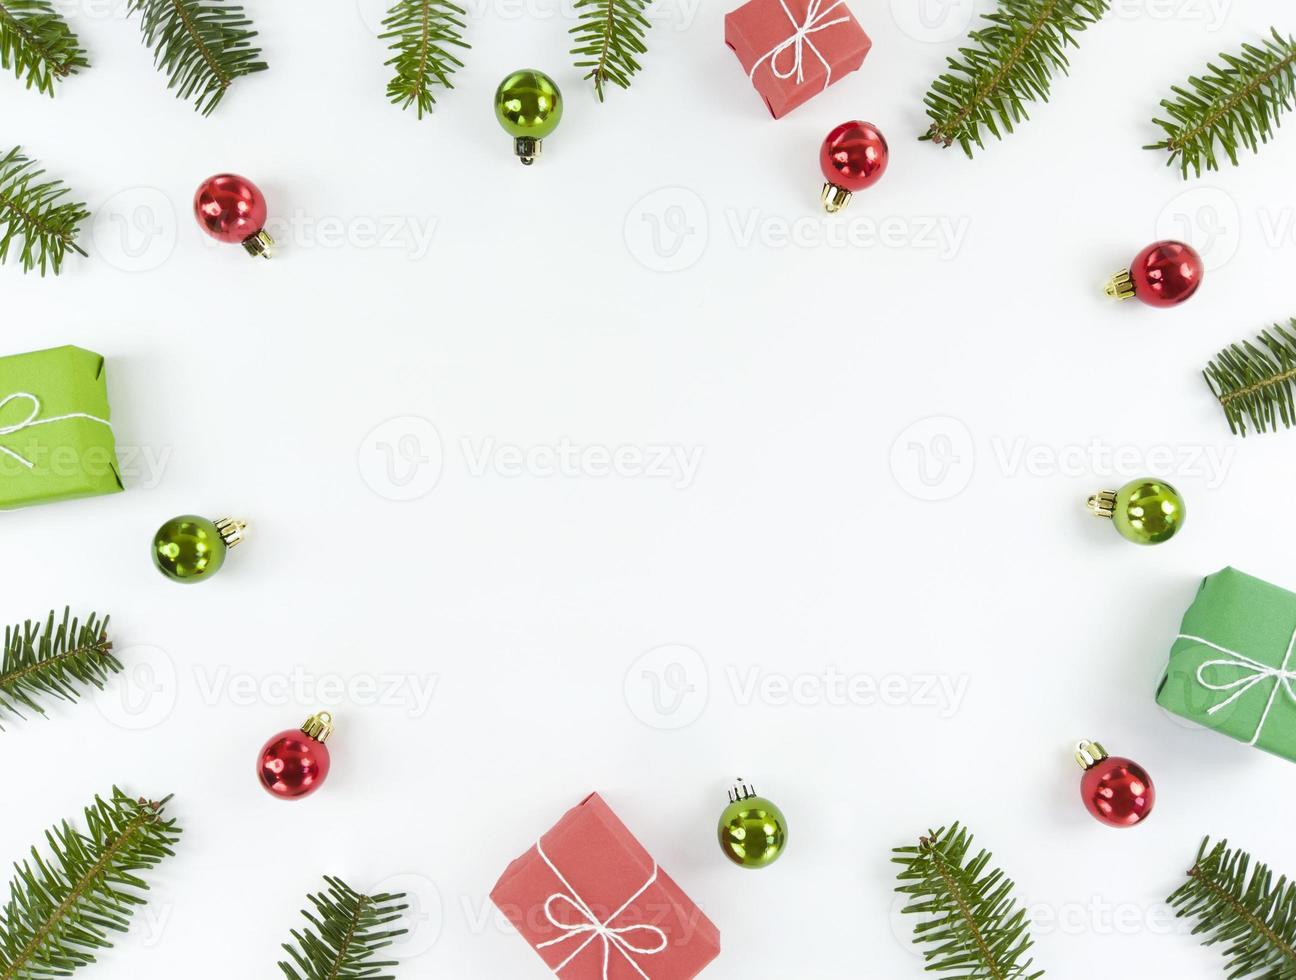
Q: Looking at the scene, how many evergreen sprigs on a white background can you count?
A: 13